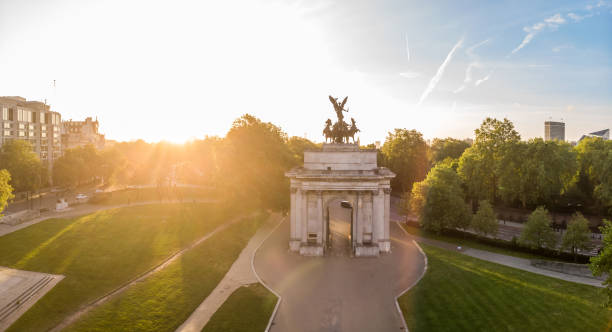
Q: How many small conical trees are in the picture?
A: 3